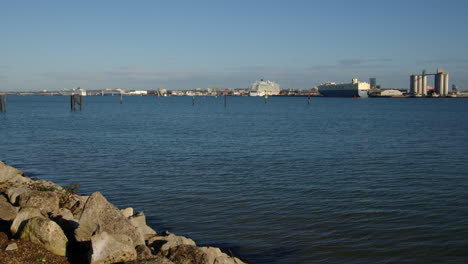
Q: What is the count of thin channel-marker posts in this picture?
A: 5